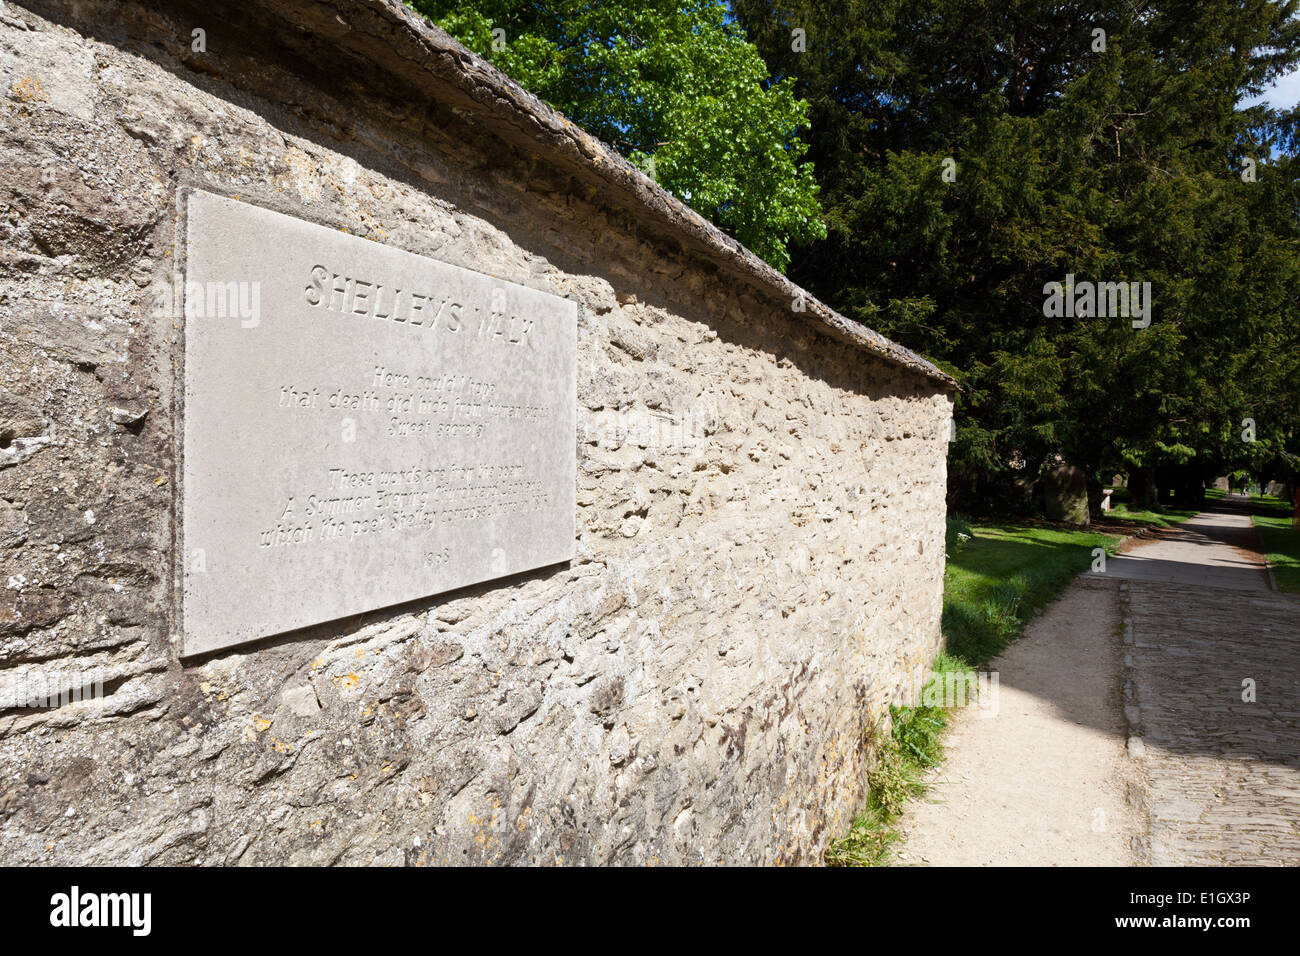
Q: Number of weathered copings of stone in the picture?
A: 1